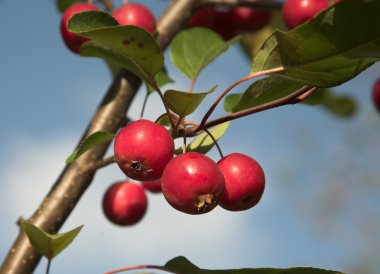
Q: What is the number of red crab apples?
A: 11